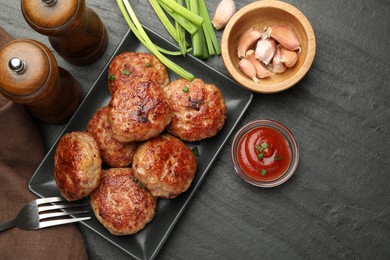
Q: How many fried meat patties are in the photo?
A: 7